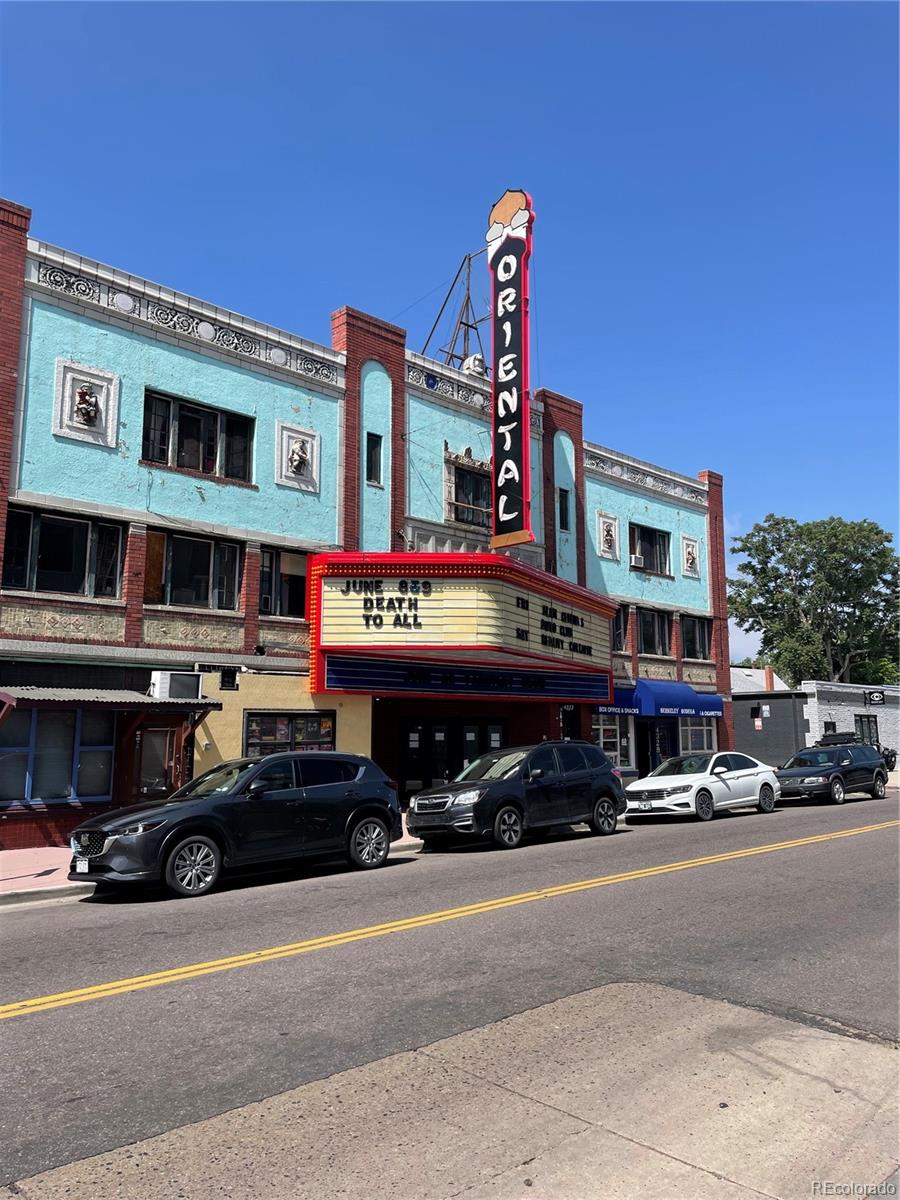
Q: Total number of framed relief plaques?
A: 4